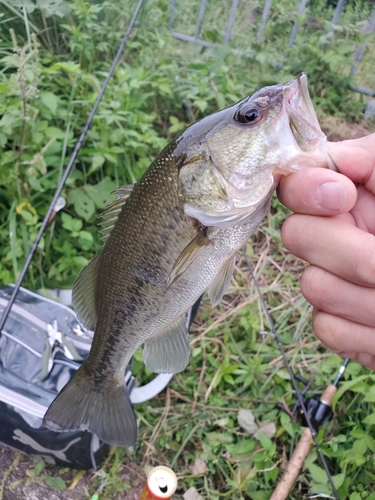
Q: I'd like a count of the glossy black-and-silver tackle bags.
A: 1